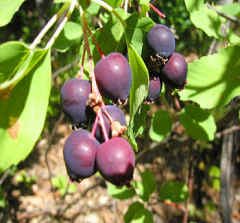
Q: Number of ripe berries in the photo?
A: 8